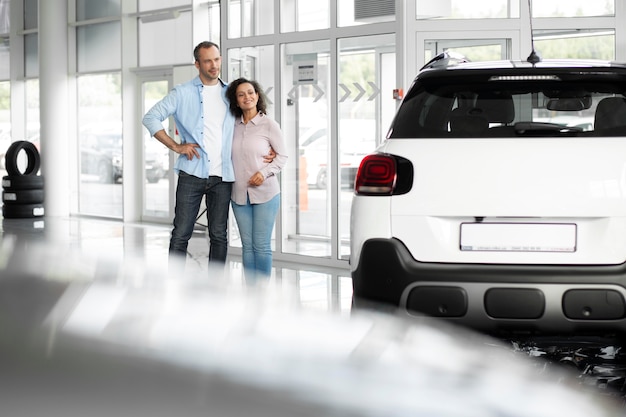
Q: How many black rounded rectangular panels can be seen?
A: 3